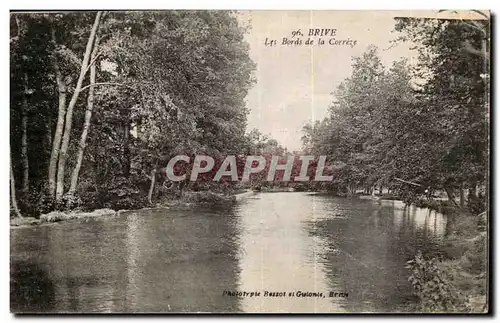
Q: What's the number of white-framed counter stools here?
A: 0